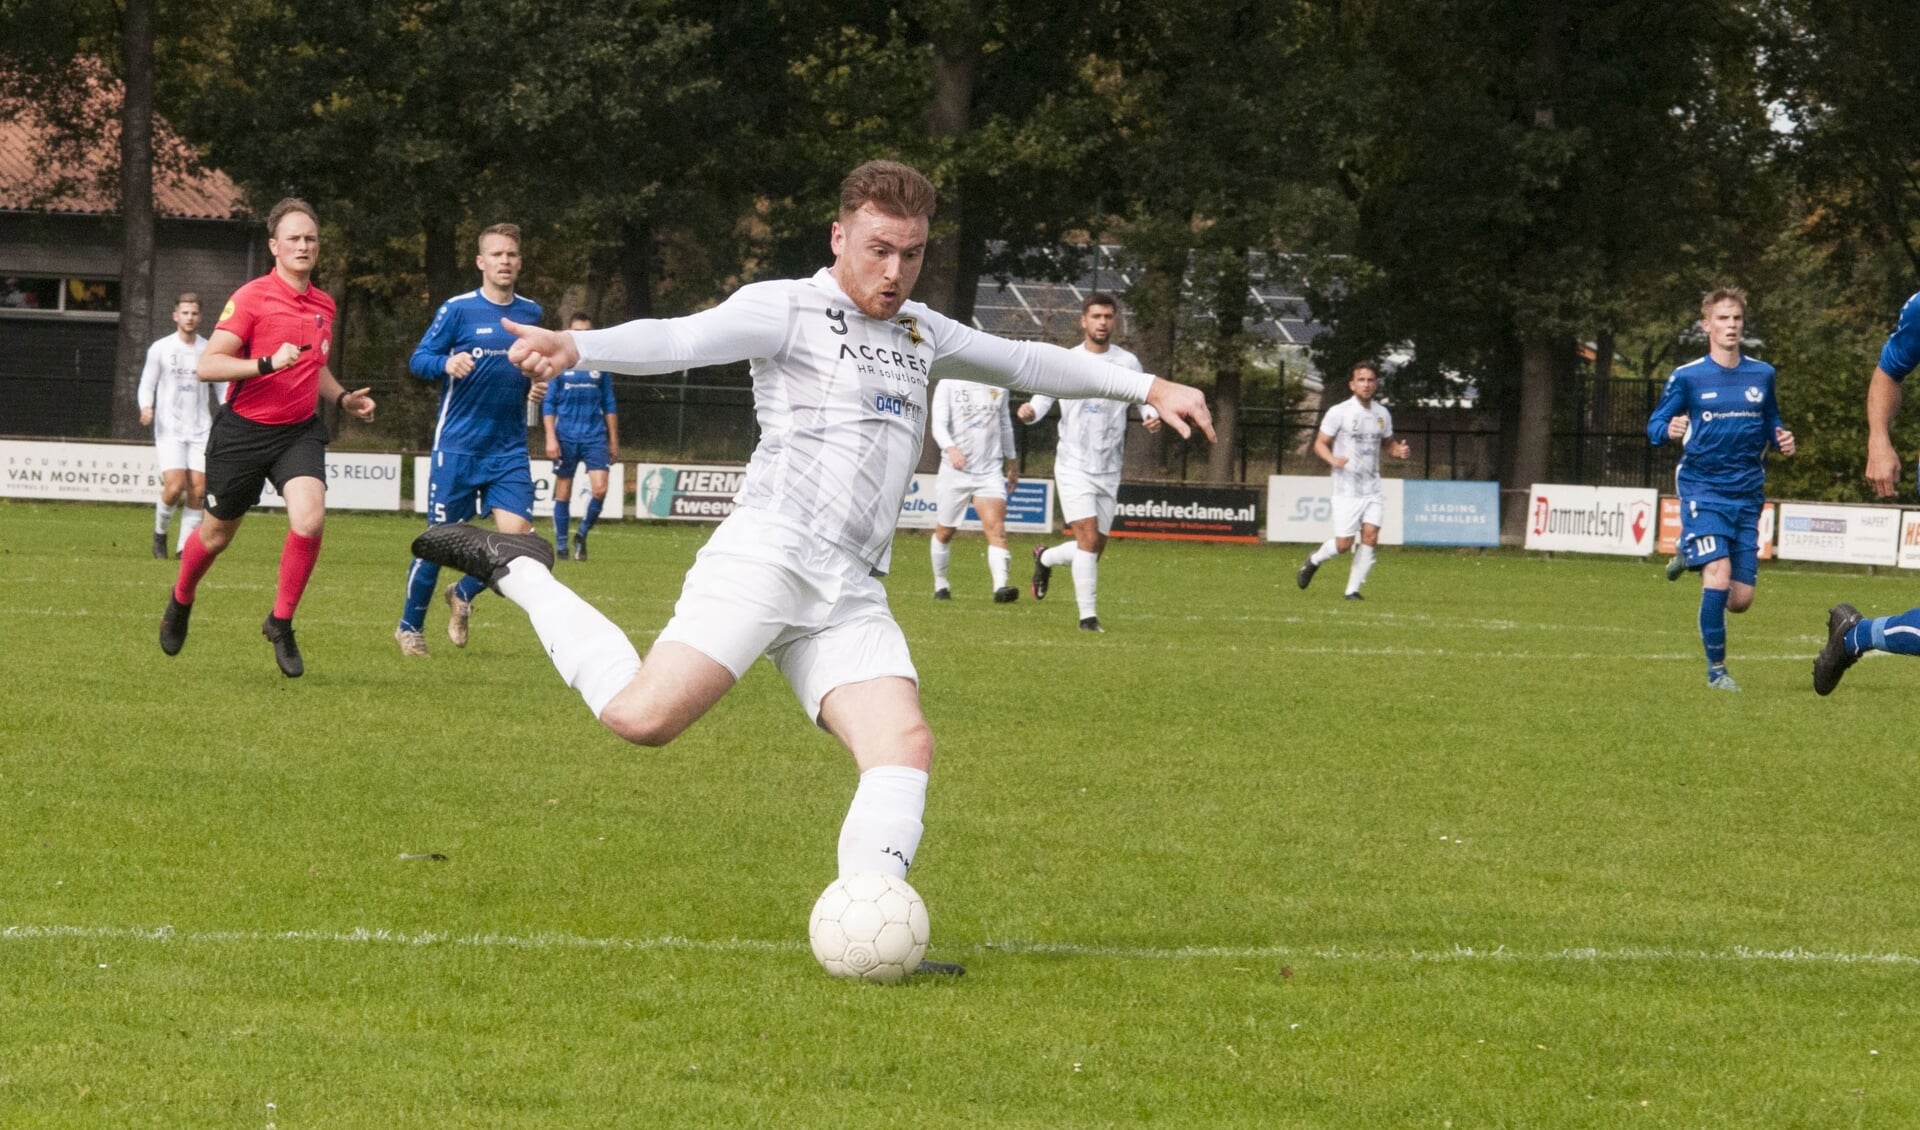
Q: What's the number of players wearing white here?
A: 5